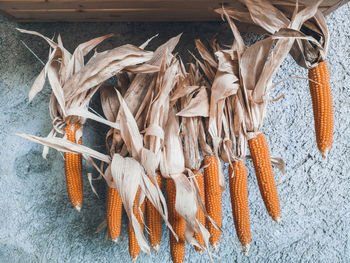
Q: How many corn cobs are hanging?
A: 10